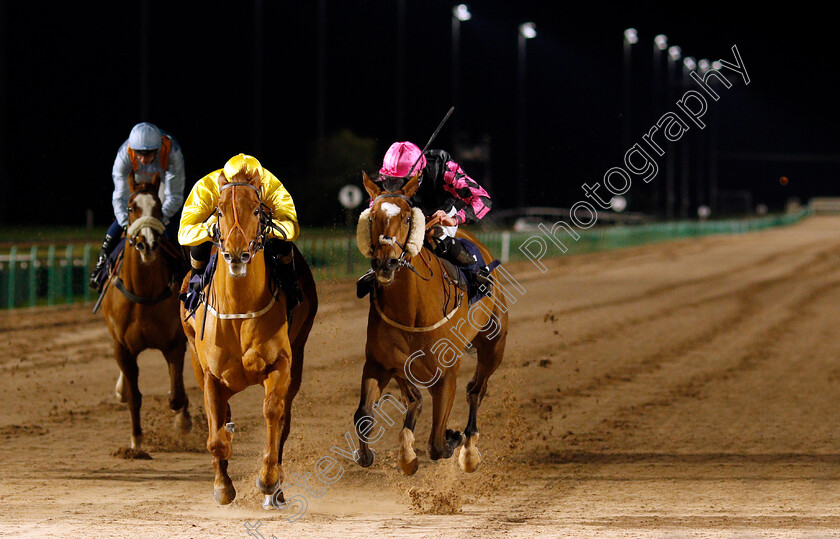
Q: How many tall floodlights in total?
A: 8